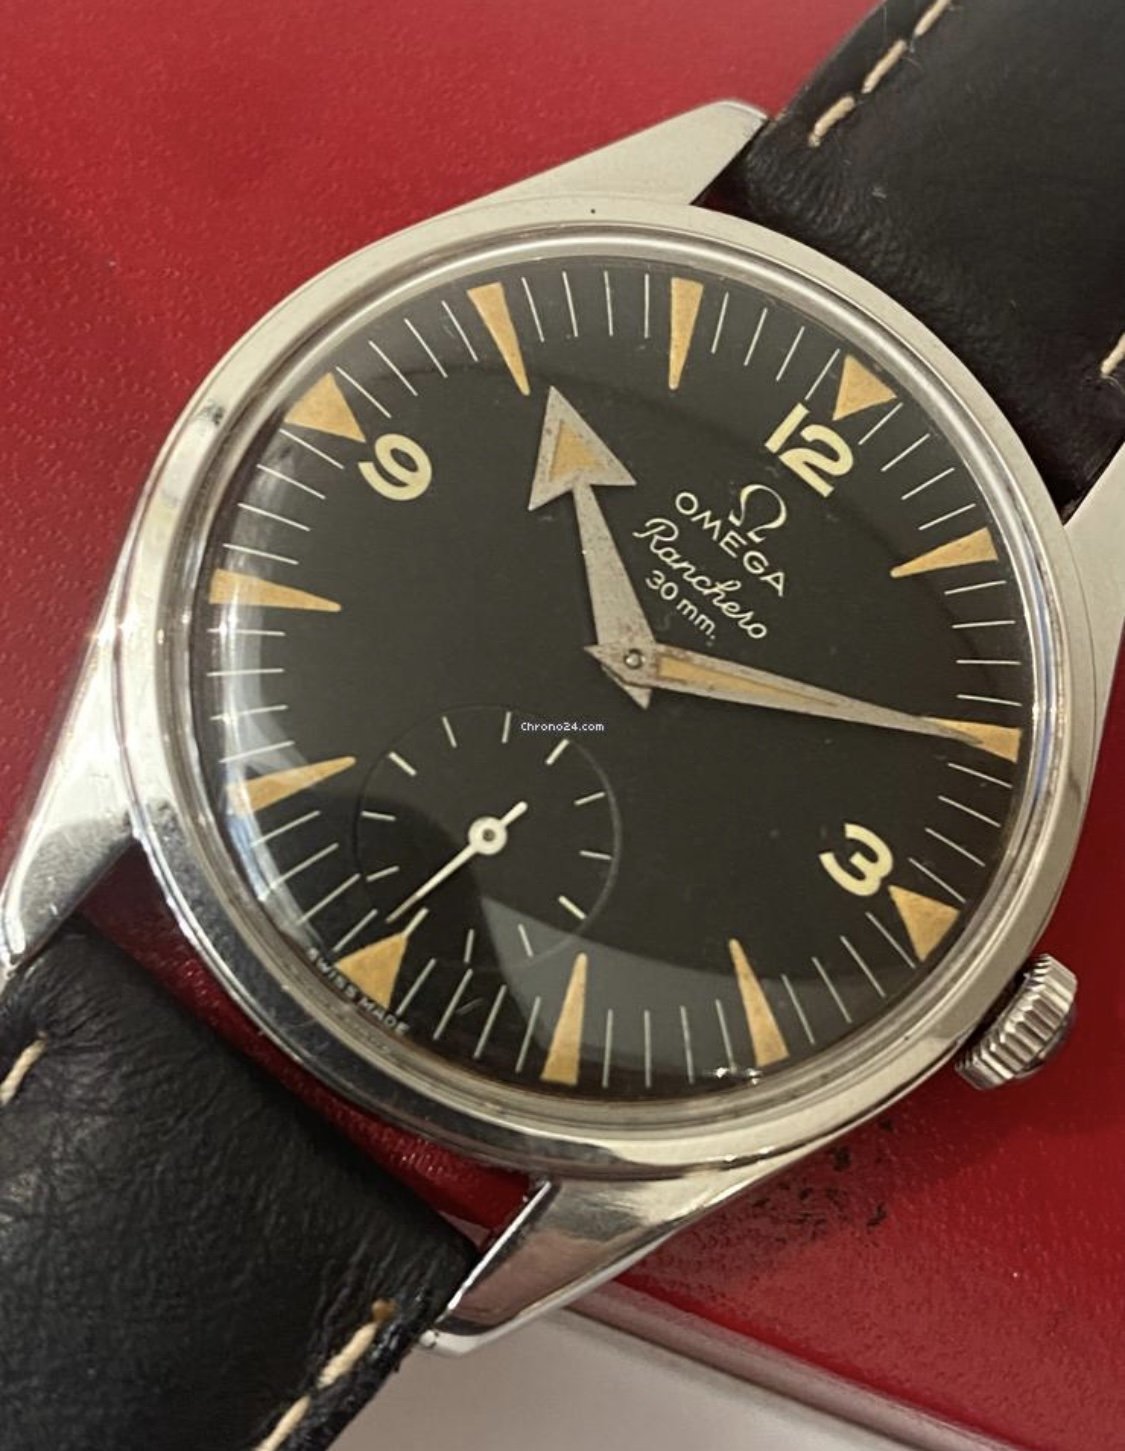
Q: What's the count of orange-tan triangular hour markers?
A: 12